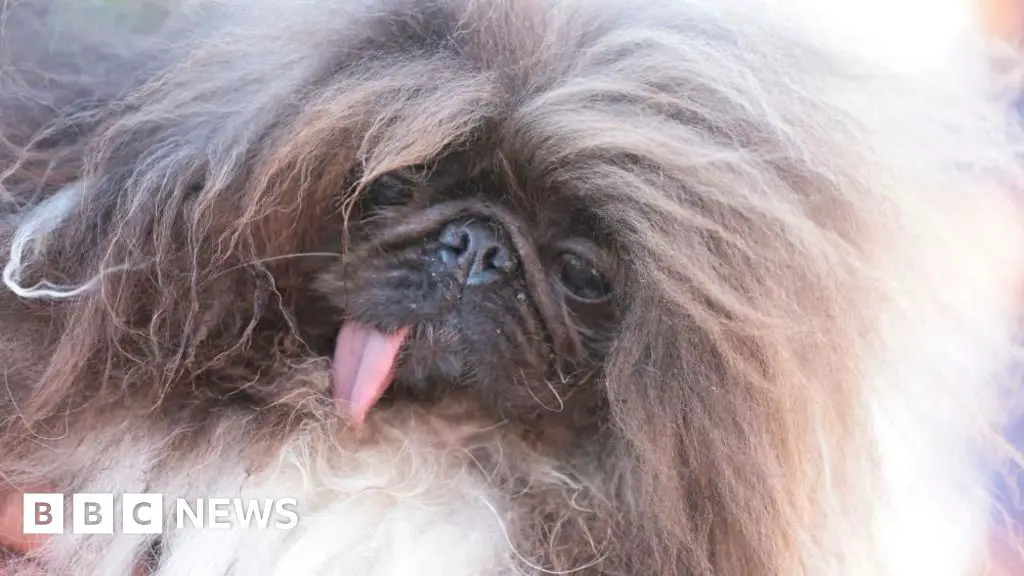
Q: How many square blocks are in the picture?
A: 3